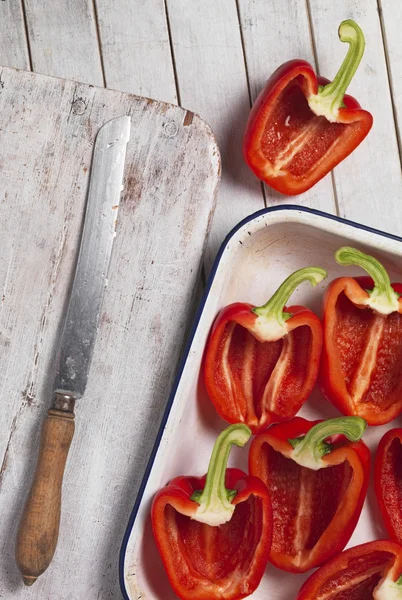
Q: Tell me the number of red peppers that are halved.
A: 7